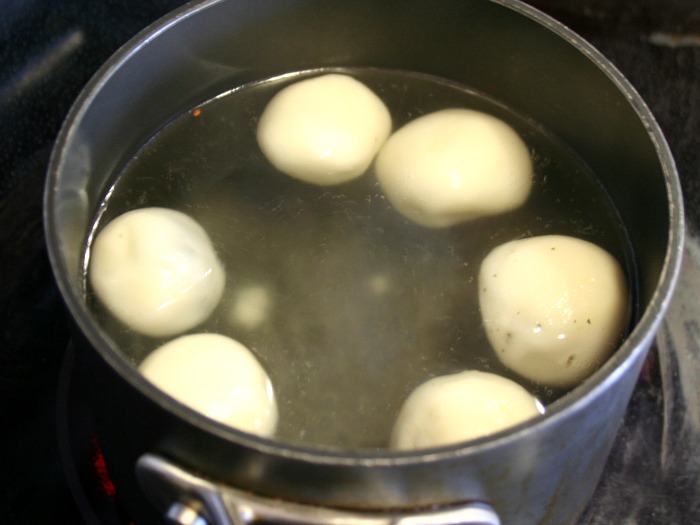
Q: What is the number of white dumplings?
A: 6